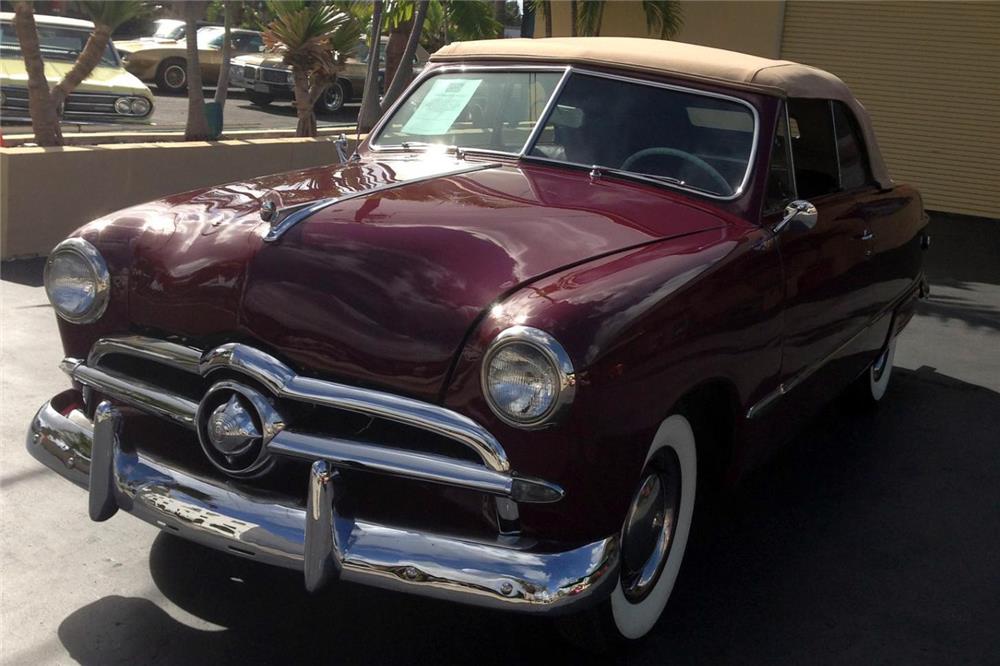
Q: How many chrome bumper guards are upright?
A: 2